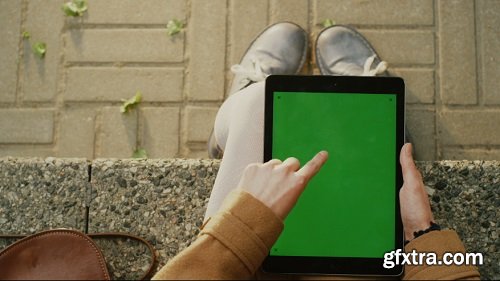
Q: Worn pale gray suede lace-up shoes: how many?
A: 2